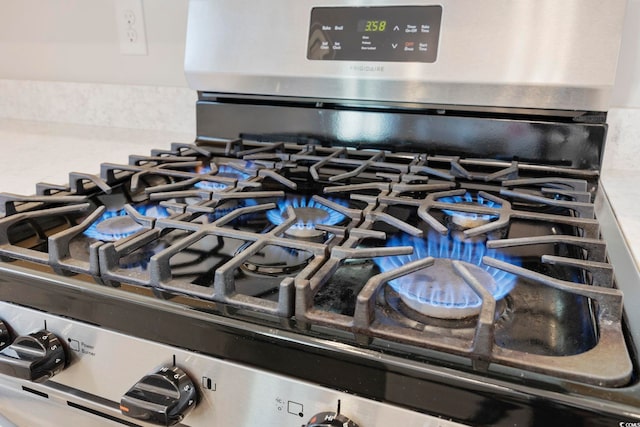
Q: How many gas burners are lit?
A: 5